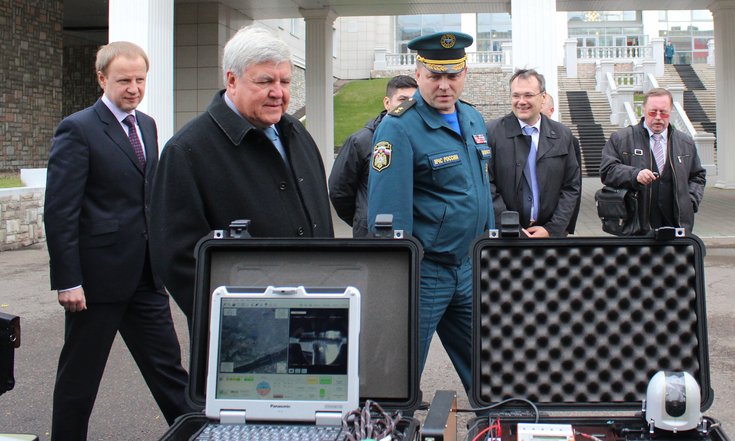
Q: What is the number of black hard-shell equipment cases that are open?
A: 2